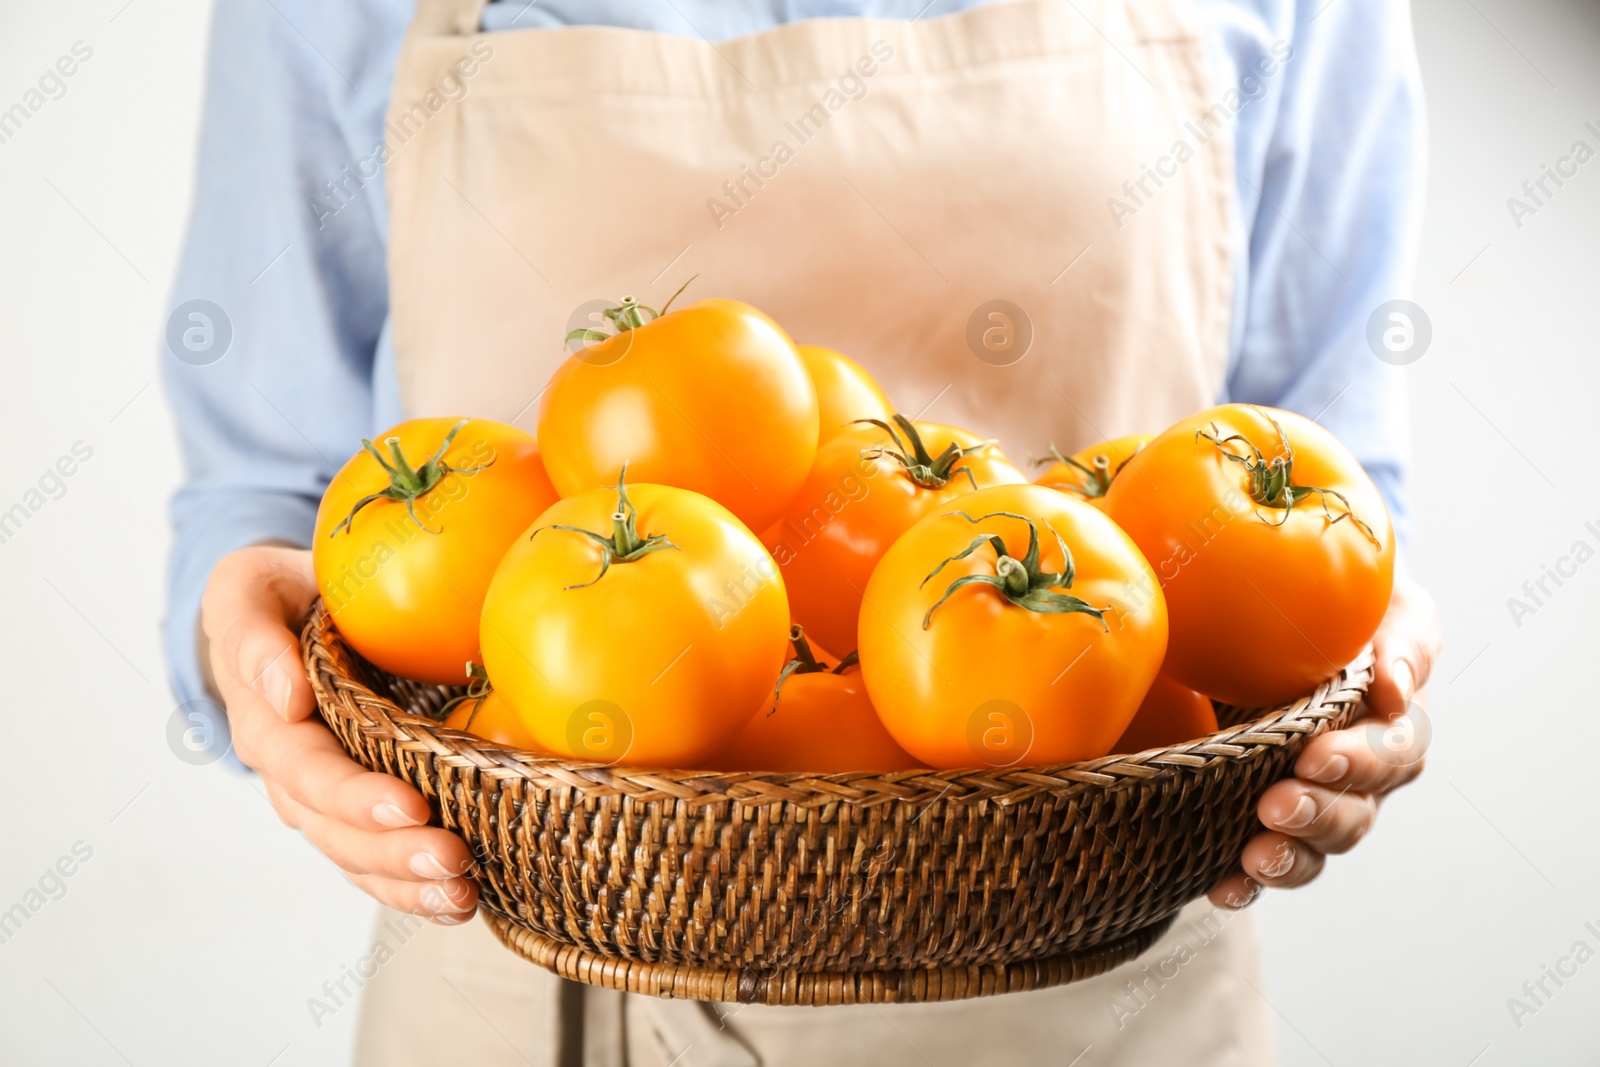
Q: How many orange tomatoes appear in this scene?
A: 11